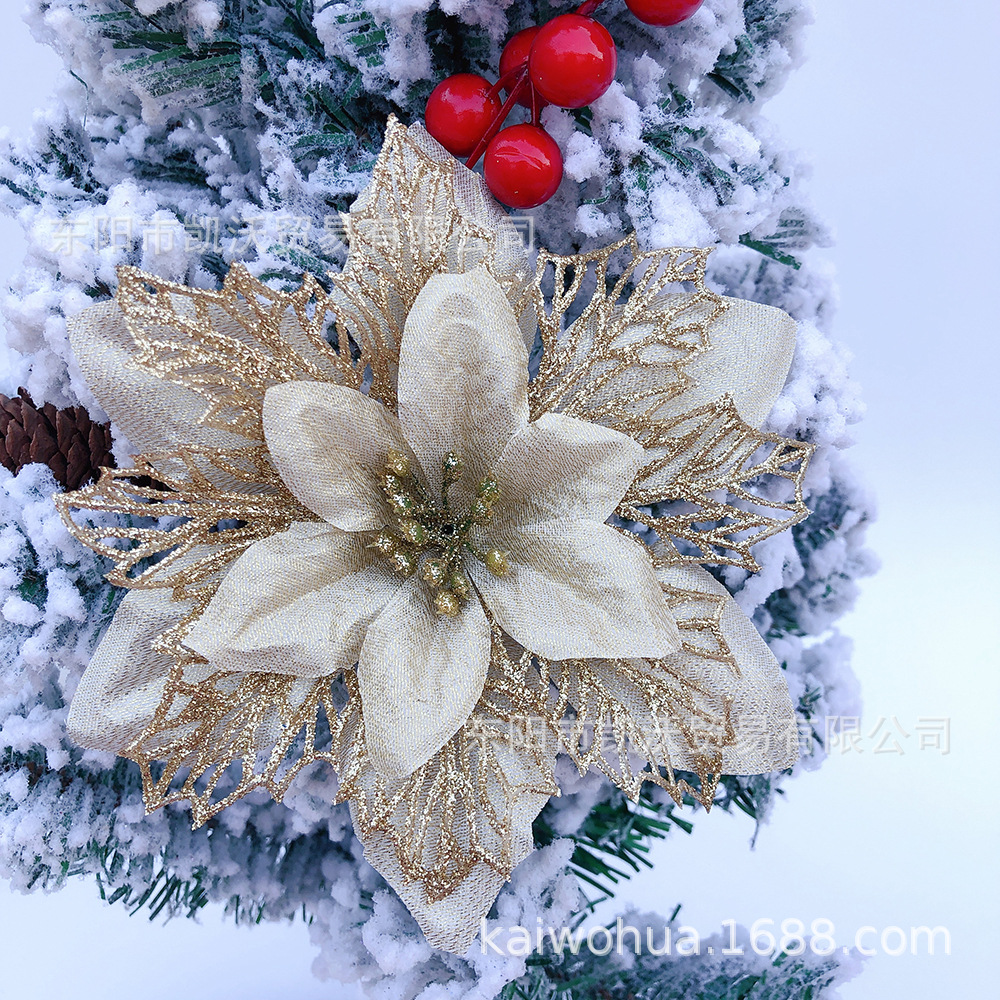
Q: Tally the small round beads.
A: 13